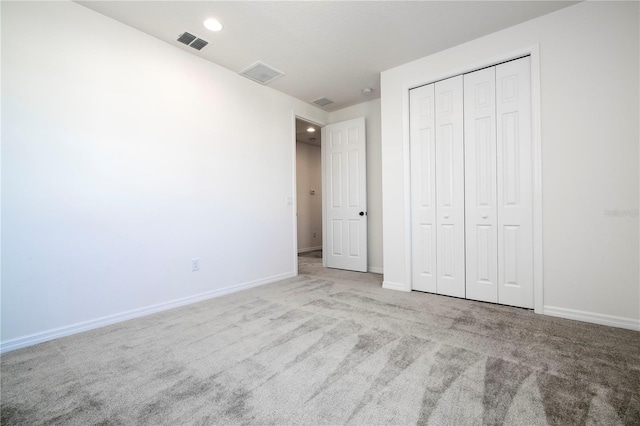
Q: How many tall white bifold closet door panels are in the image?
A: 4